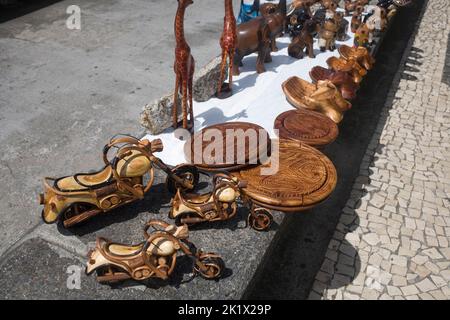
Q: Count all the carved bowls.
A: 4